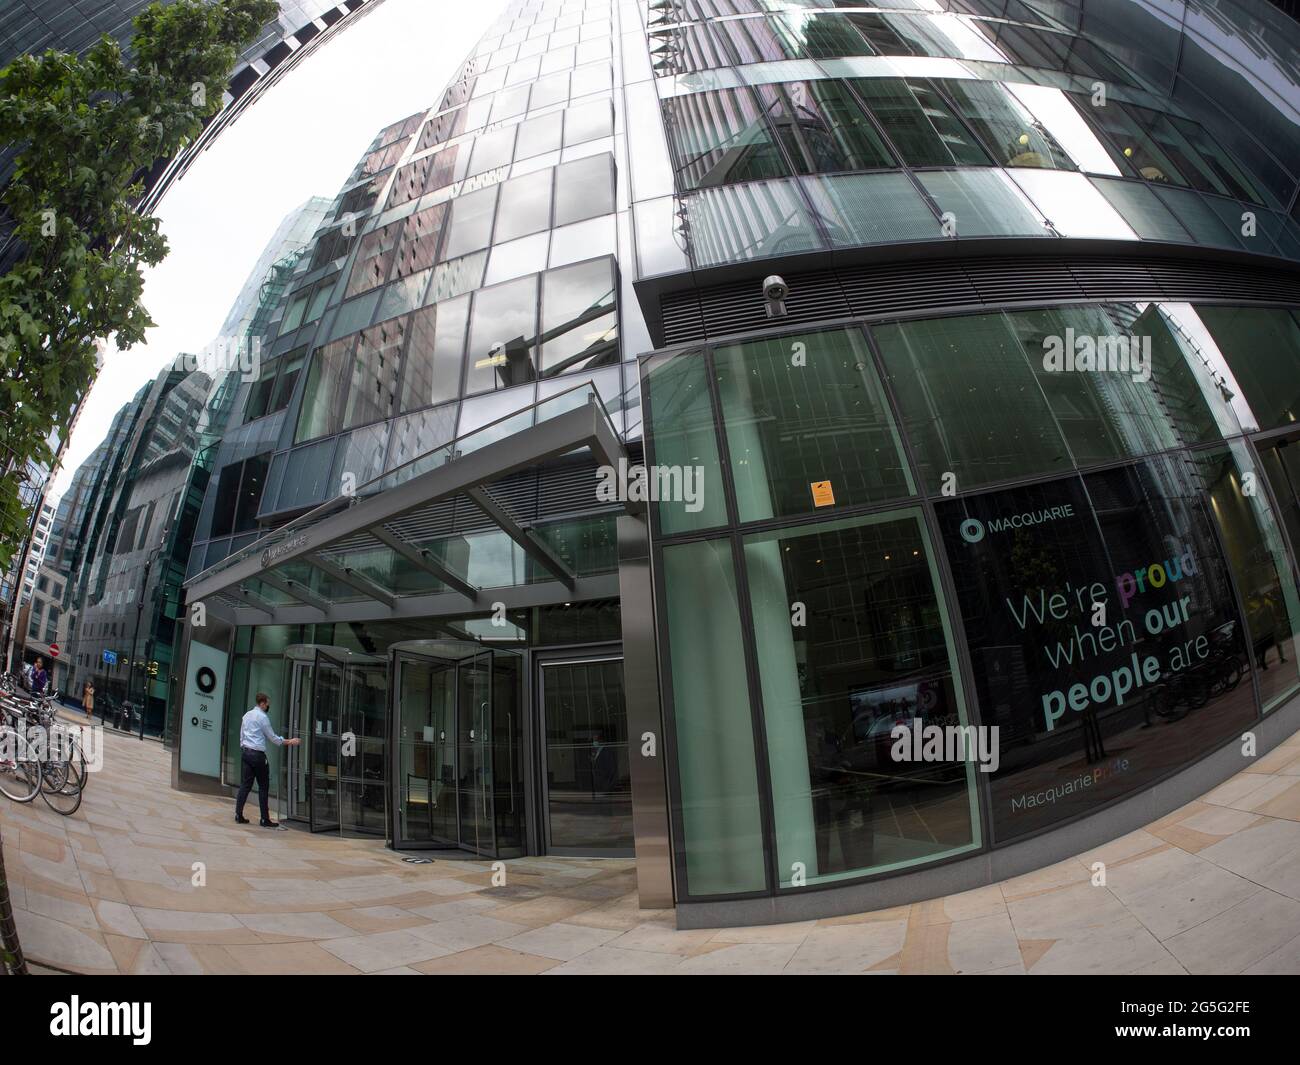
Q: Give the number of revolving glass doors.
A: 2